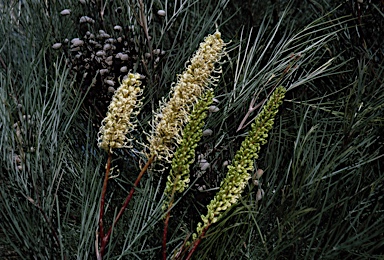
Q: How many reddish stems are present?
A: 4